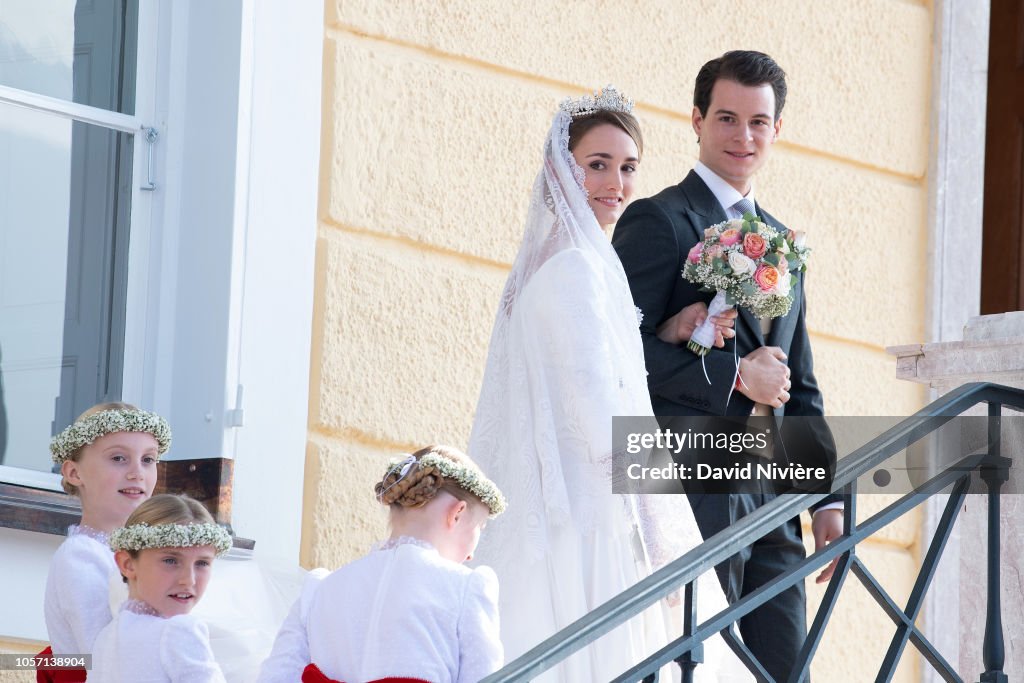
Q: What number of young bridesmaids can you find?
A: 3